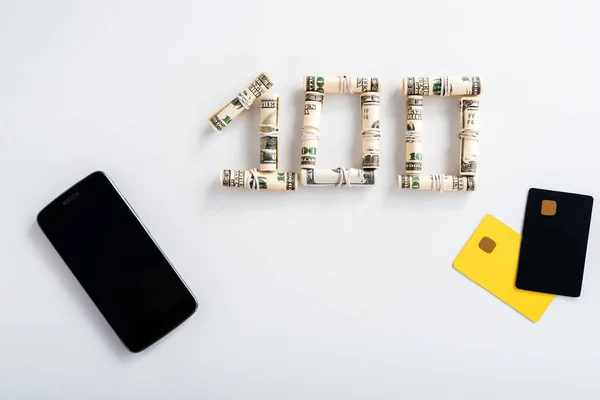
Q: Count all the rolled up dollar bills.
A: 11